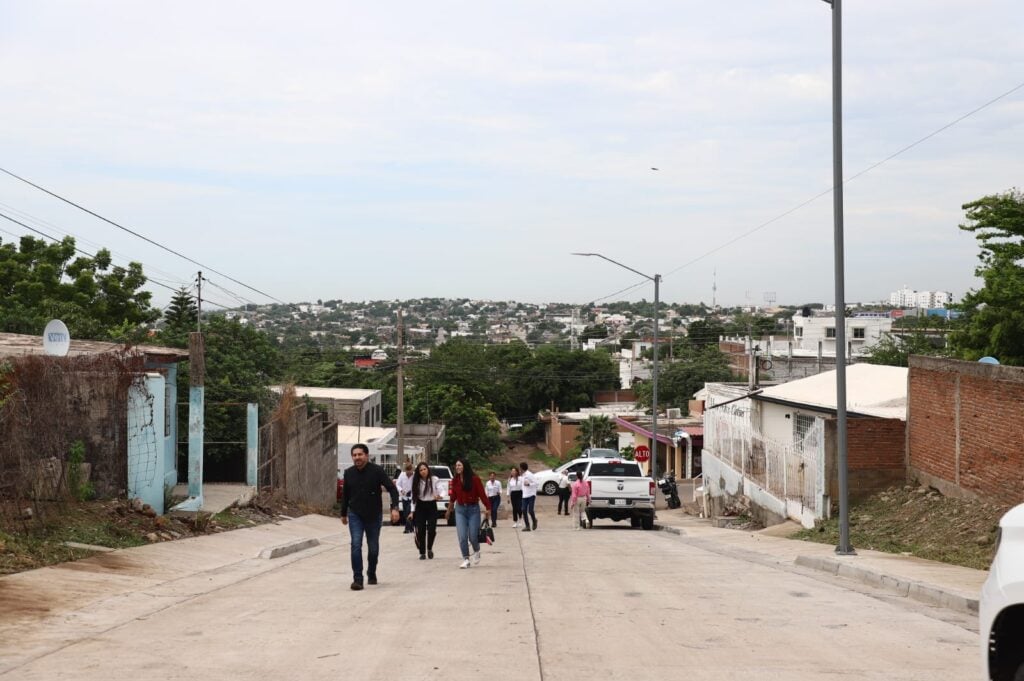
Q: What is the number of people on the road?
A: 9